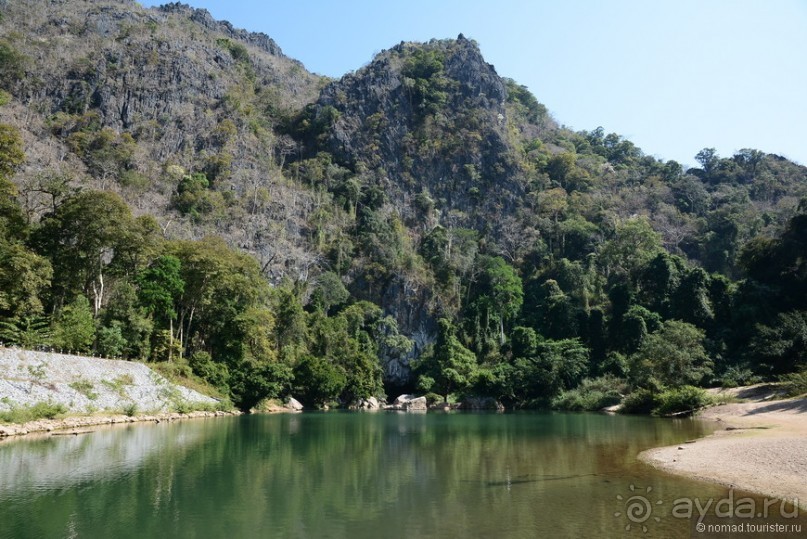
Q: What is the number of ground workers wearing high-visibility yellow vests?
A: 0